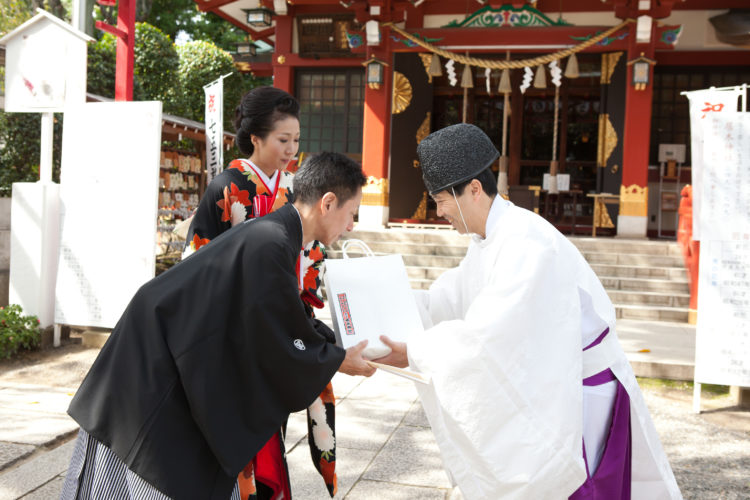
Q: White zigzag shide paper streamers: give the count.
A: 4